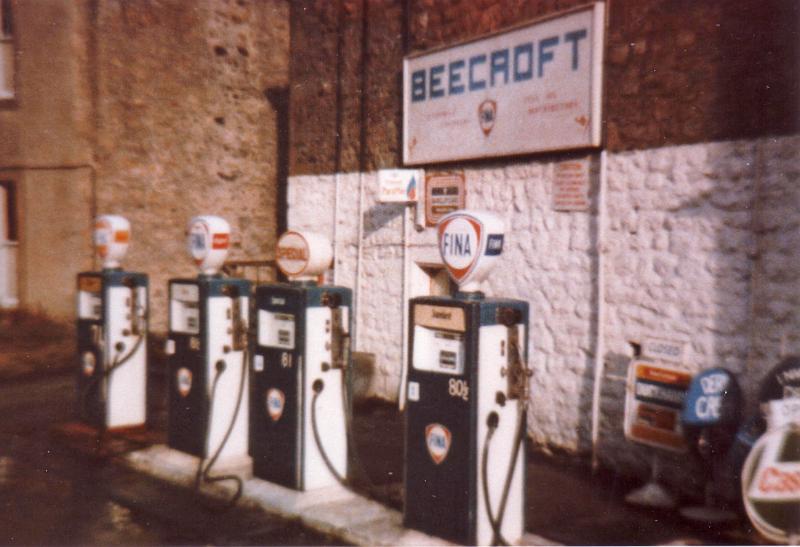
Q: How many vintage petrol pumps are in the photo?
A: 4